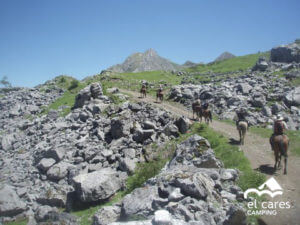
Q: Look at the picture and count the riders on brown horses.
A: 5